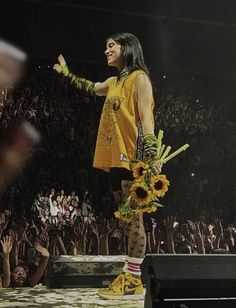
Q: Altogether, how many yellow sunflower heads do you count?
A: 5